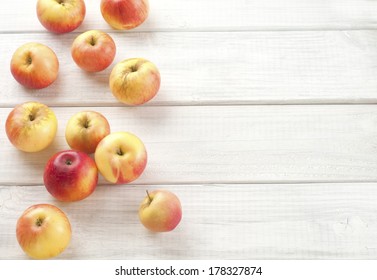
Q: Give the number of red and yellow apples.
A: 11